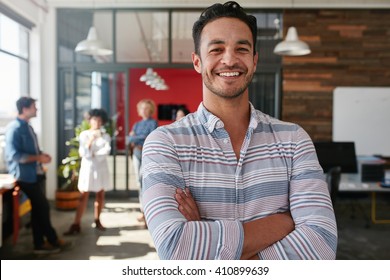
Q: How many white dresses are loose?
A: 1